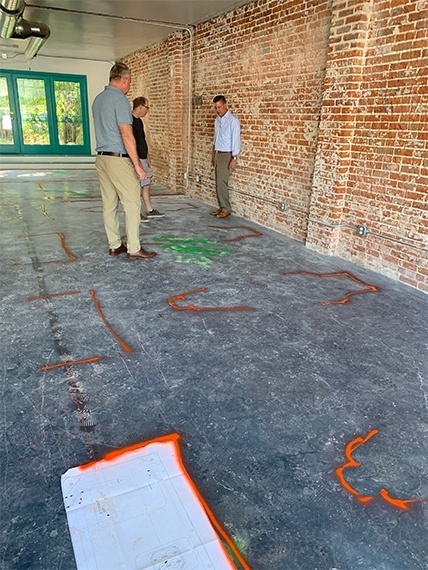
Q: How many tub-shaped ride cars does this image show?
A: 0